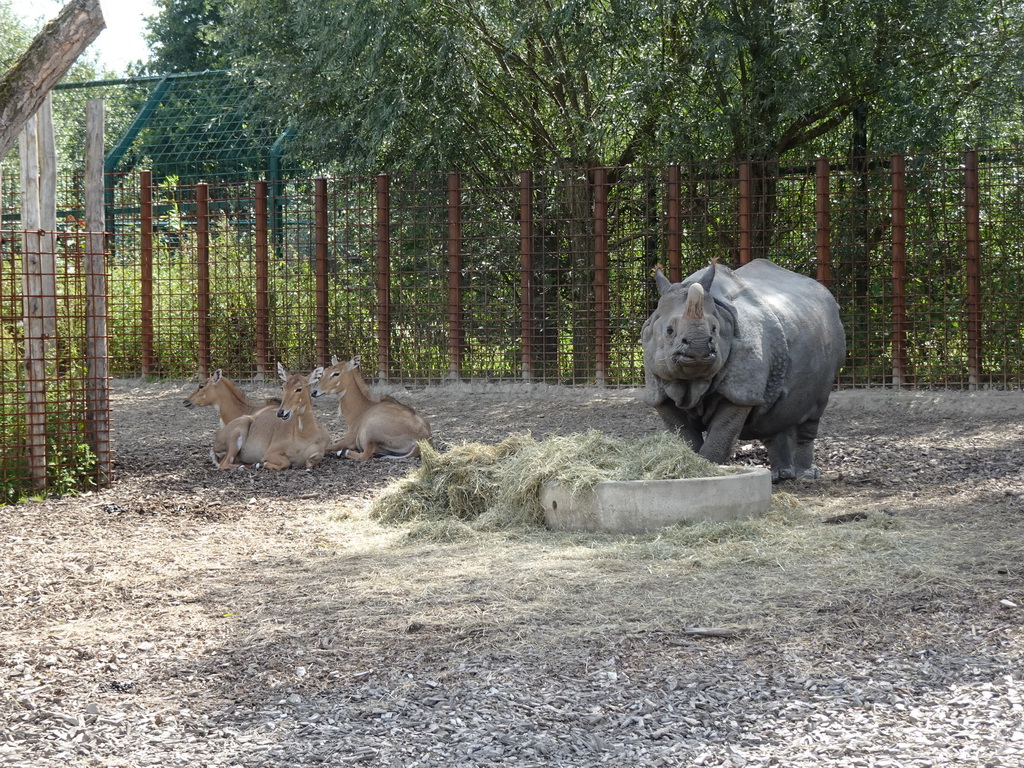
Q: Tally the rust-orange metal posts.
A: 13